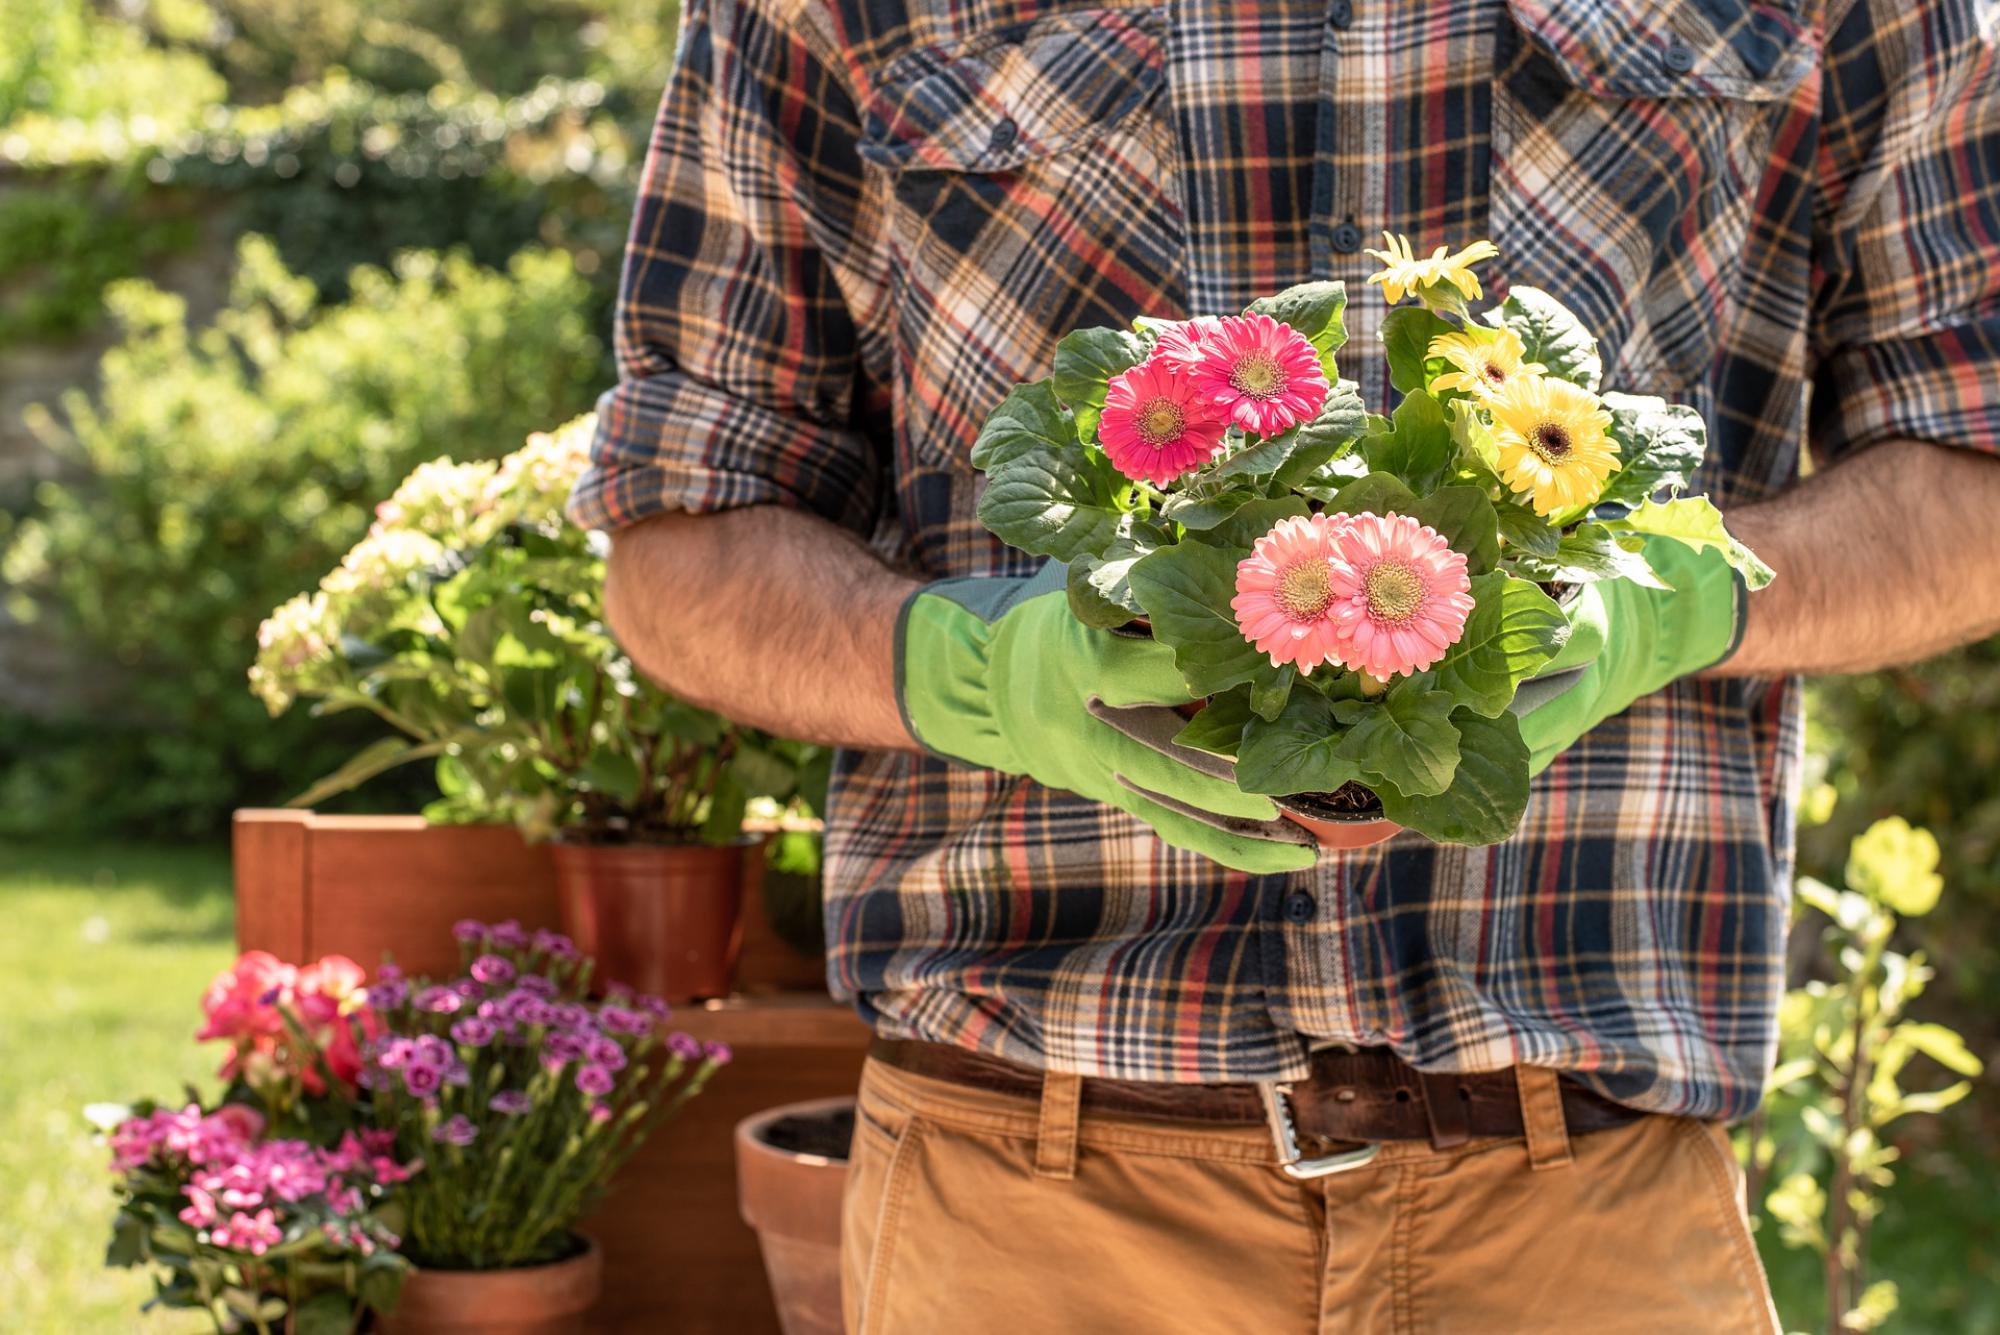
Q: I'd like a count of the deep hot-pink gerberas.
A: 3